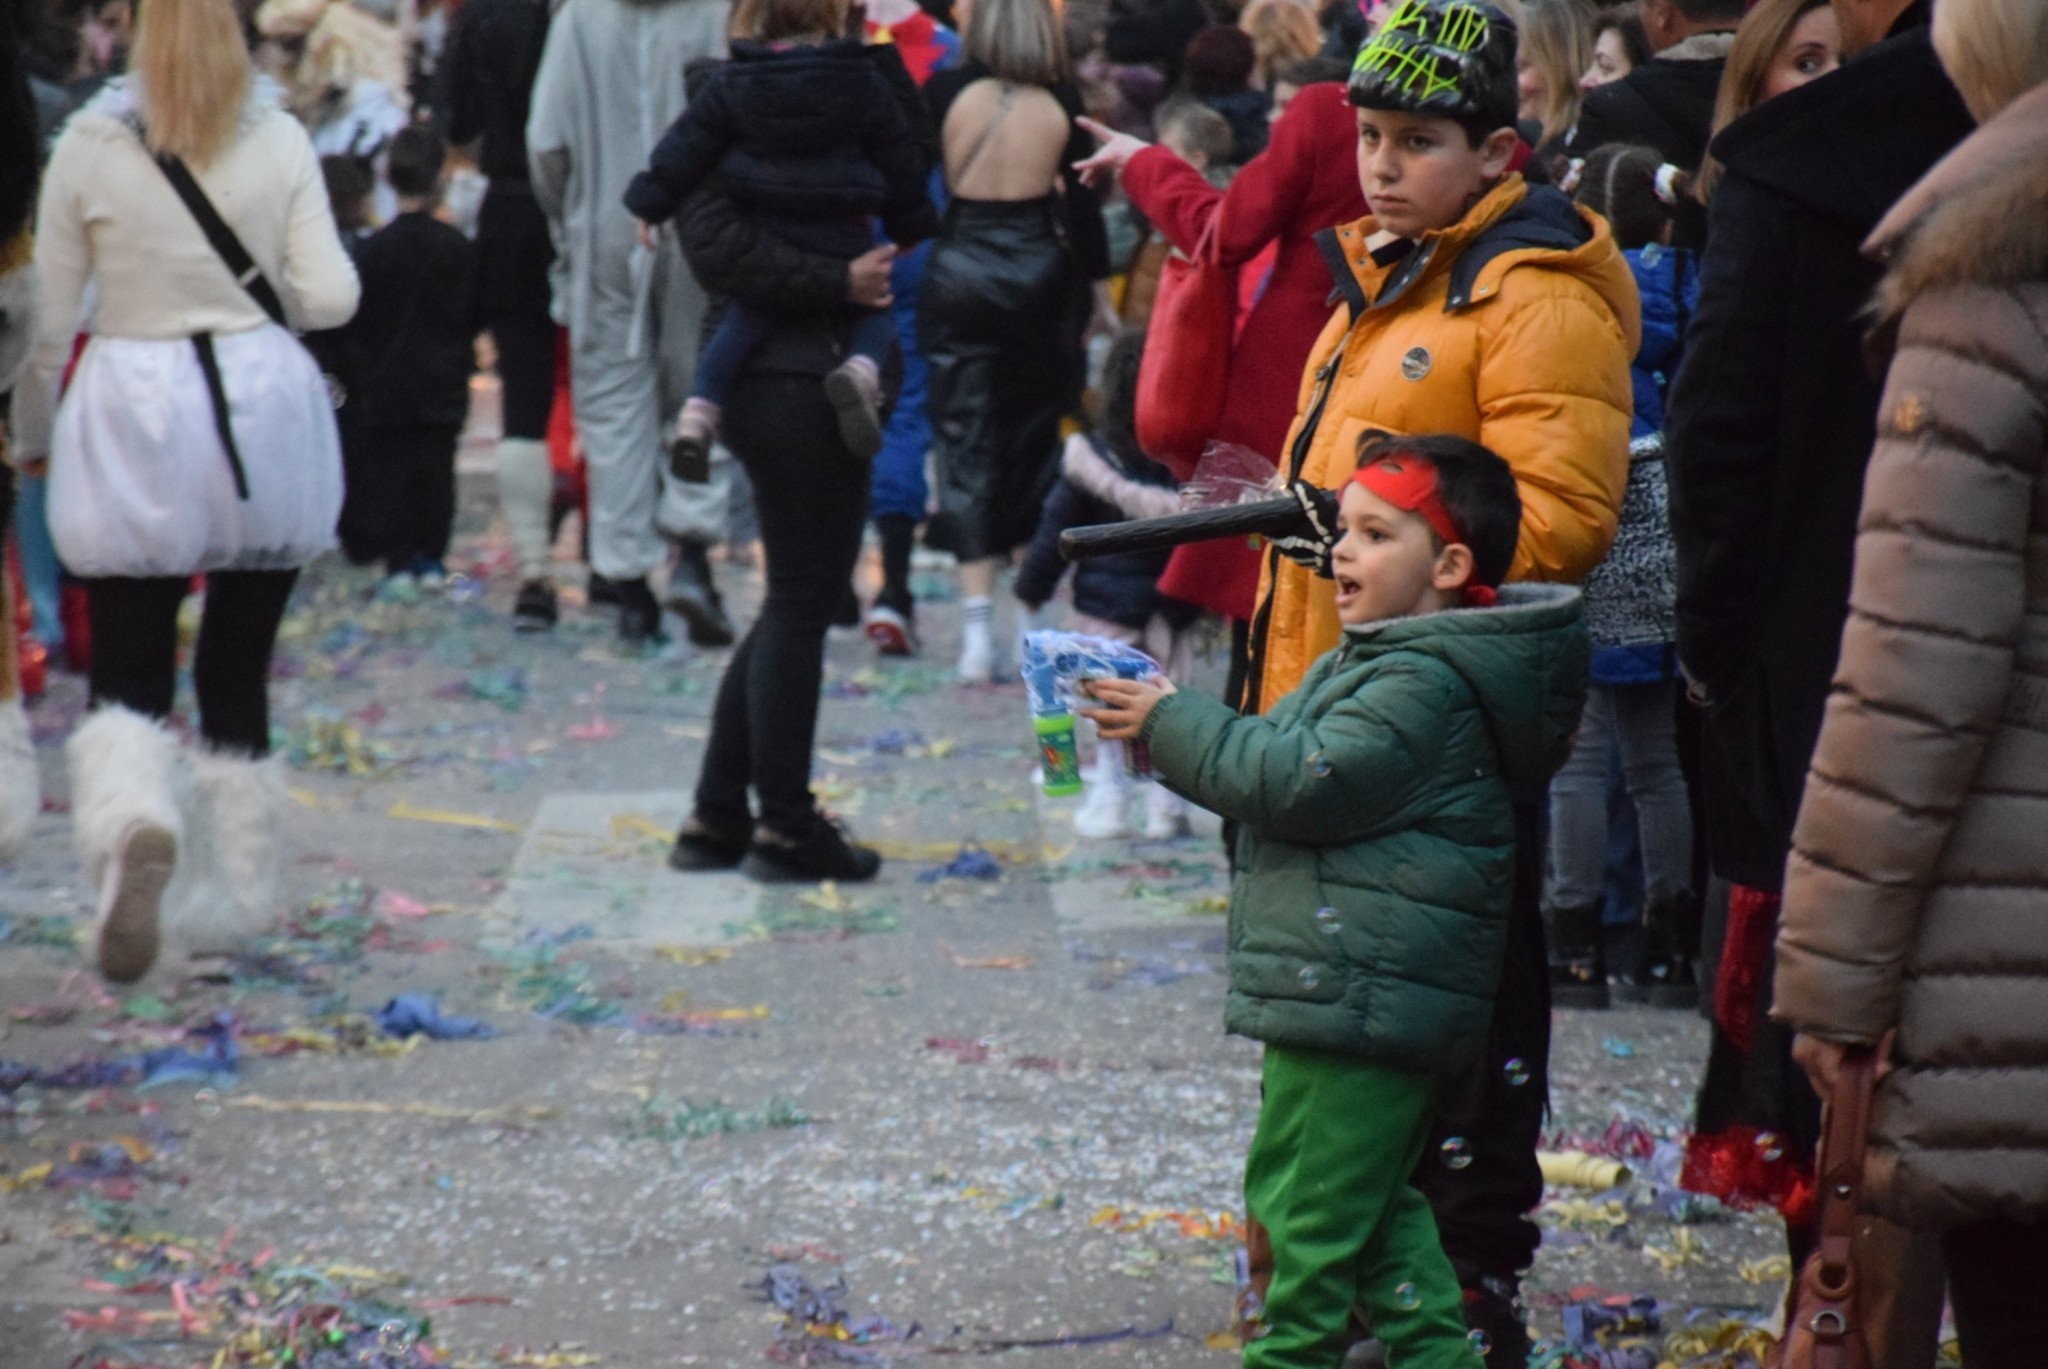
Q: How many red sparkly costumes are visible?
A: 1